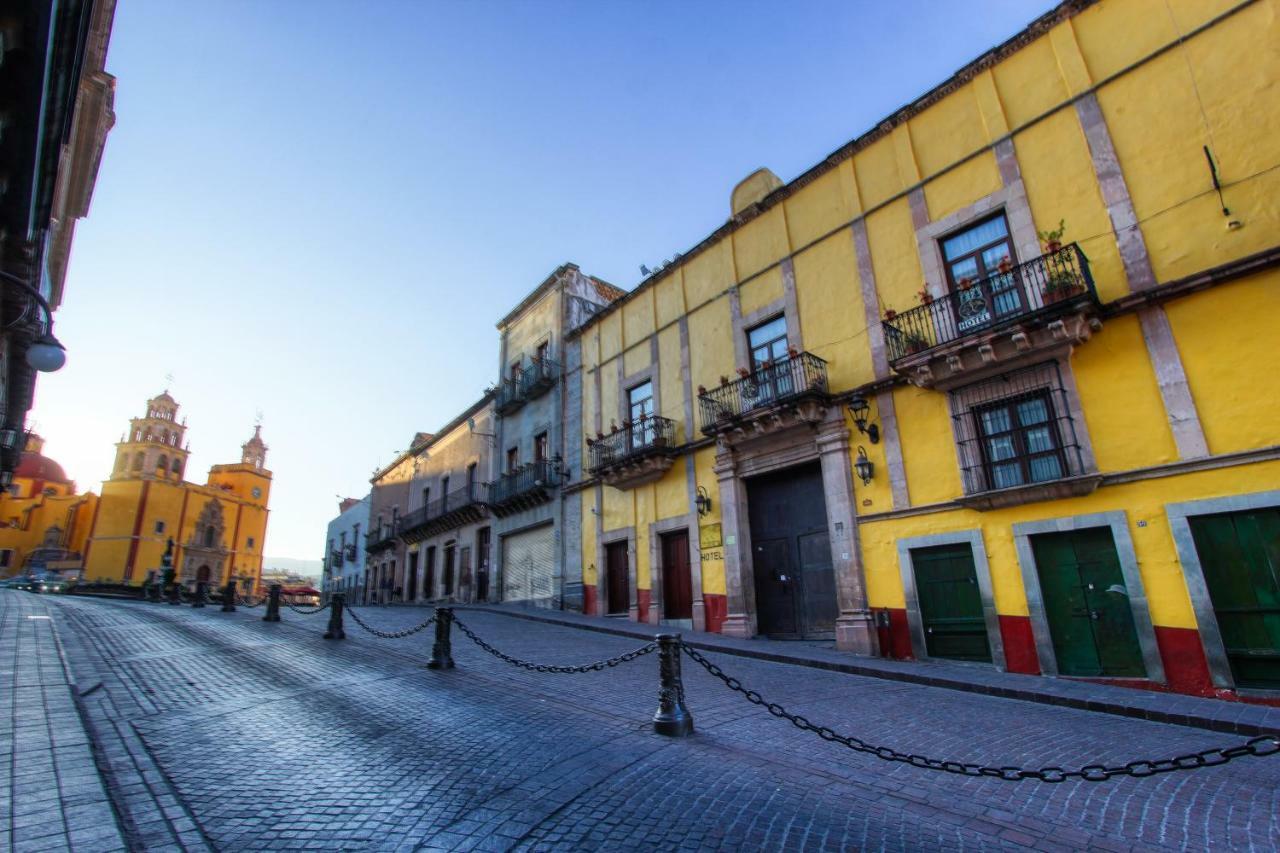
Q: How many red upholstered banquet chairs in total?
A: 0